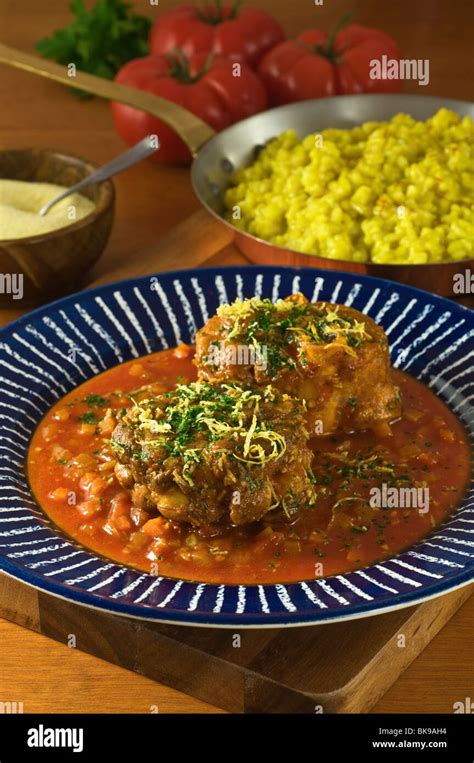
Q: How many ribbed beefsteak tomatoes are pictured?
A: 3